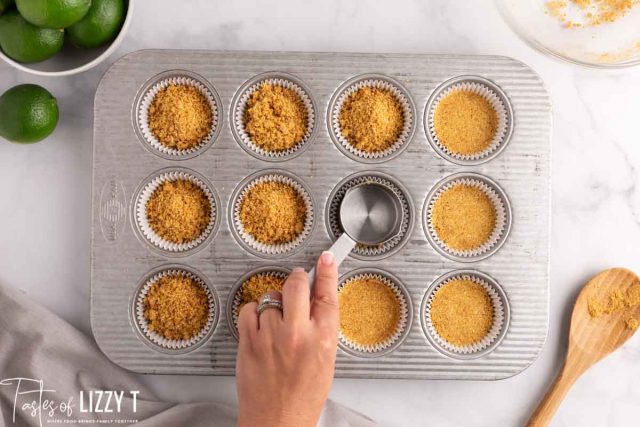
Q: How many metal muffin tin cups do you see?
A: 12